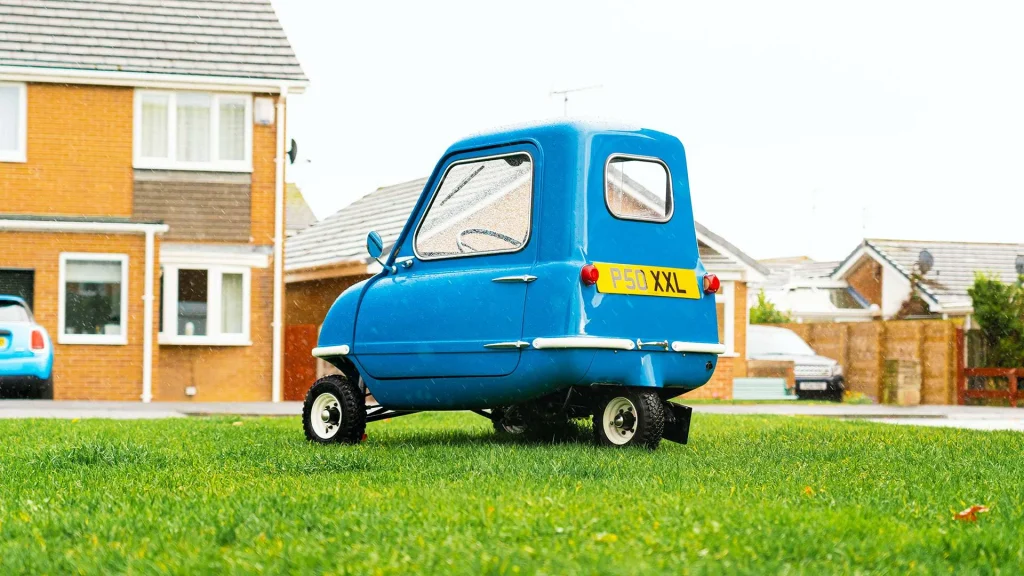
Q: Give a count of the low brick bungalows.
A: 2